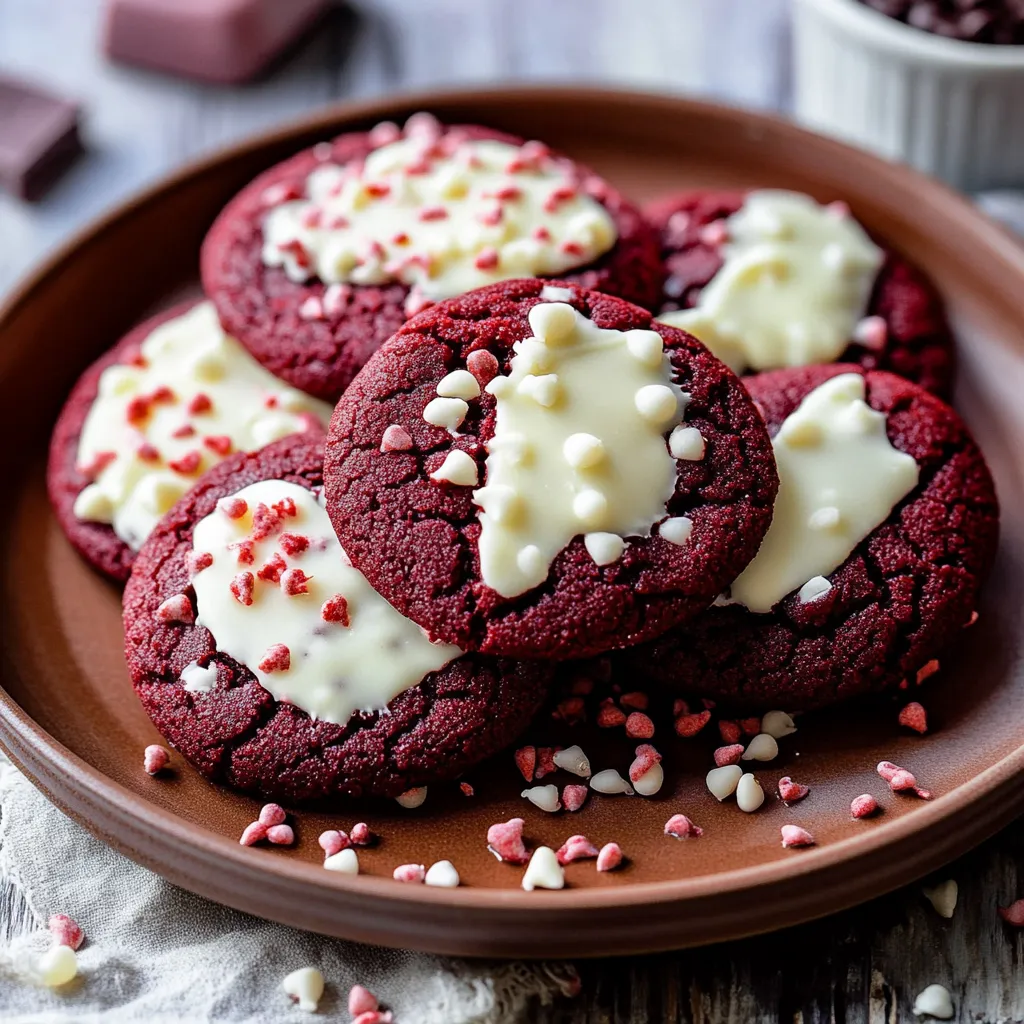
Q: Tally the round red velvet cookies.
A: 6